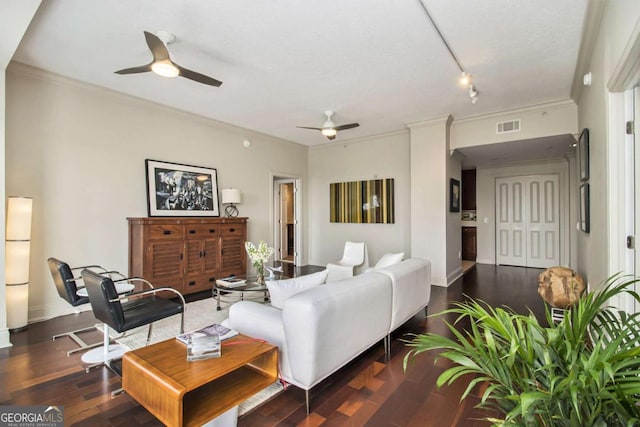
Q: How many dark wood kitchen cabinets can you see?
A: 2